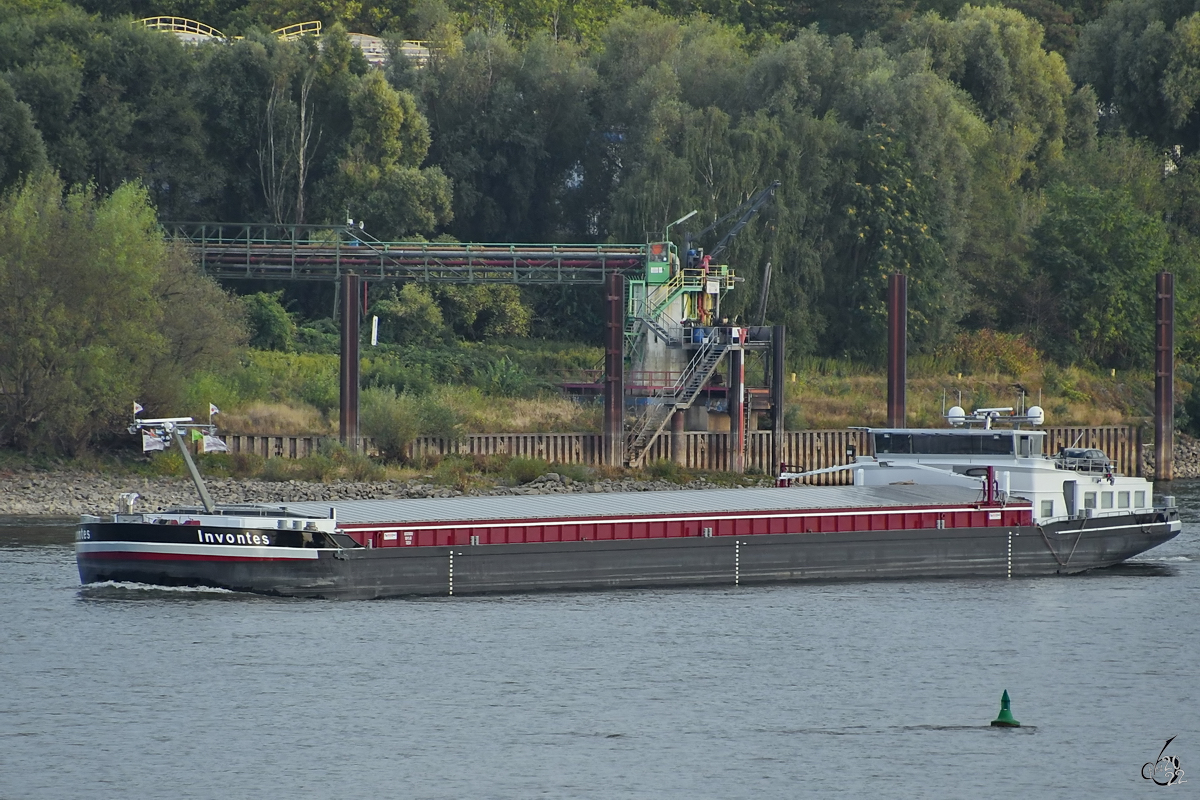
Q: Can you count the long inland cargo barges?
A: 1